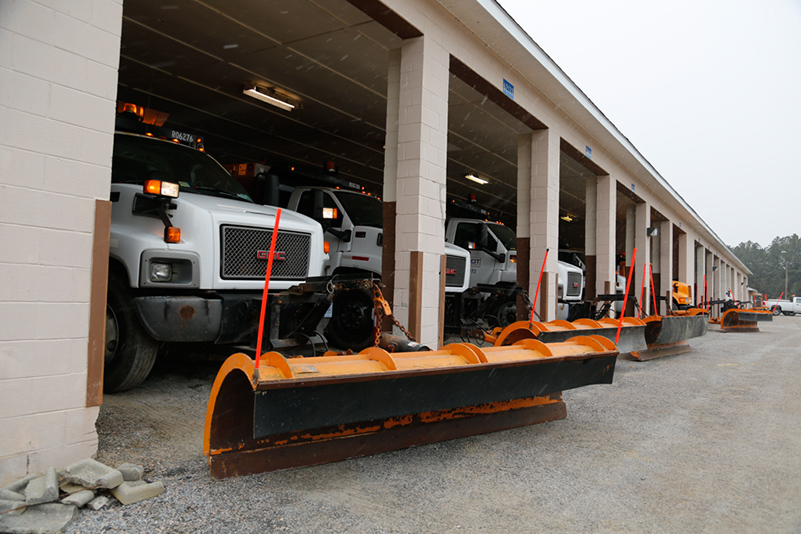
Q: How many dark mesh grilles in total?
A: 3